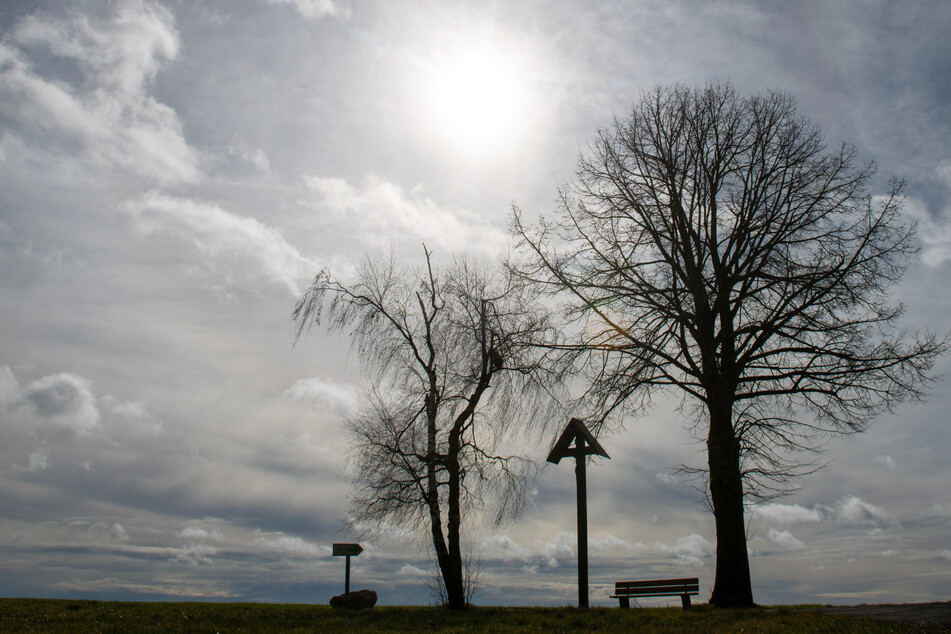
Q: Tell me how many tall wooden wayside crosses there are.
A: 1